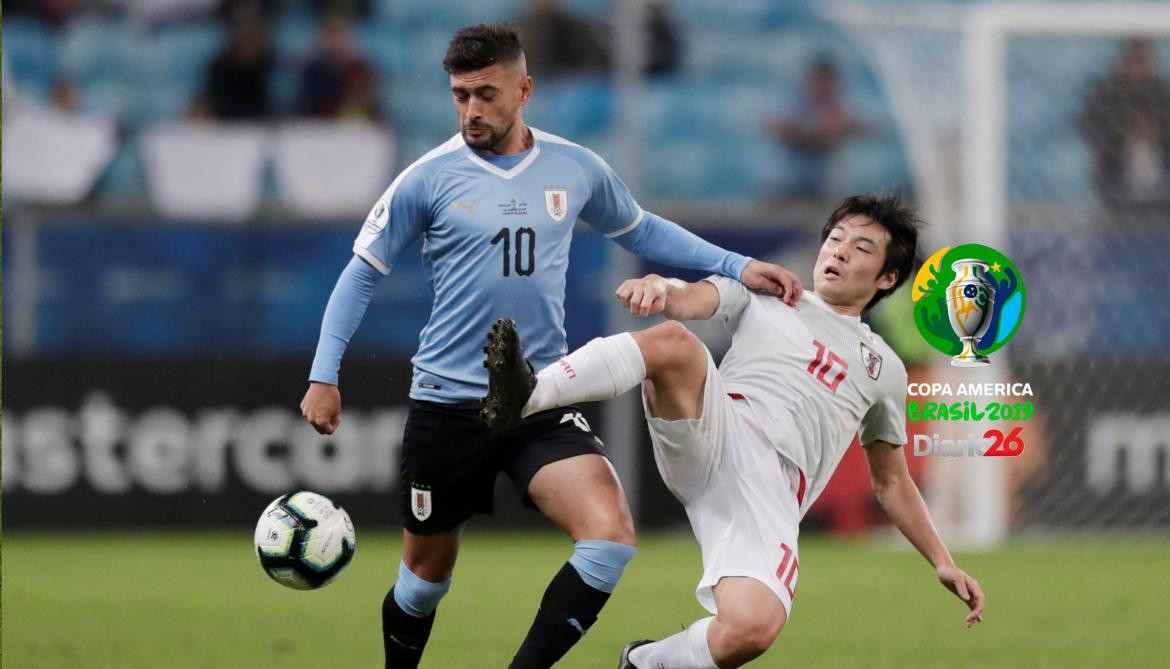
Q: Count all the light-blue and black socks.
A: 2